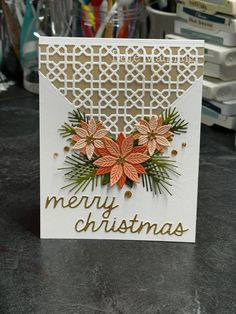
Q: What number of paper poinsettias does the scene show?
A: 3